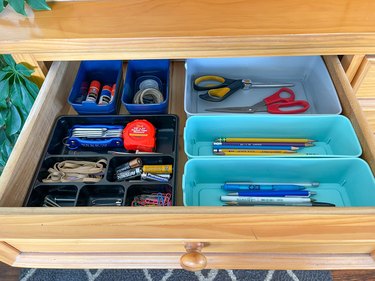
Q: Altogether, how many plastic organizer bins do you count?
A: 6